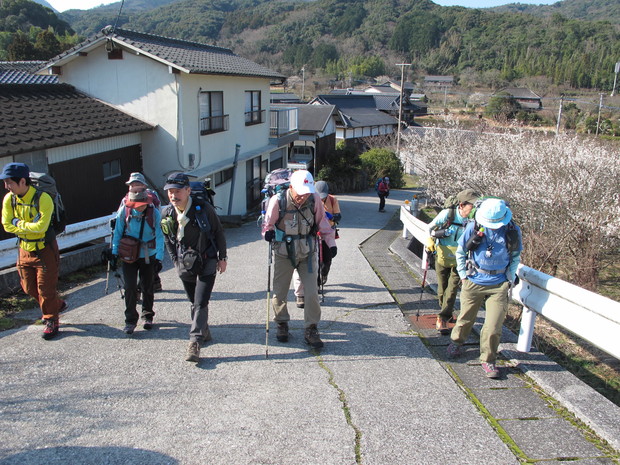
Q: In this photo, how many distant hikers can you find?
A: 1